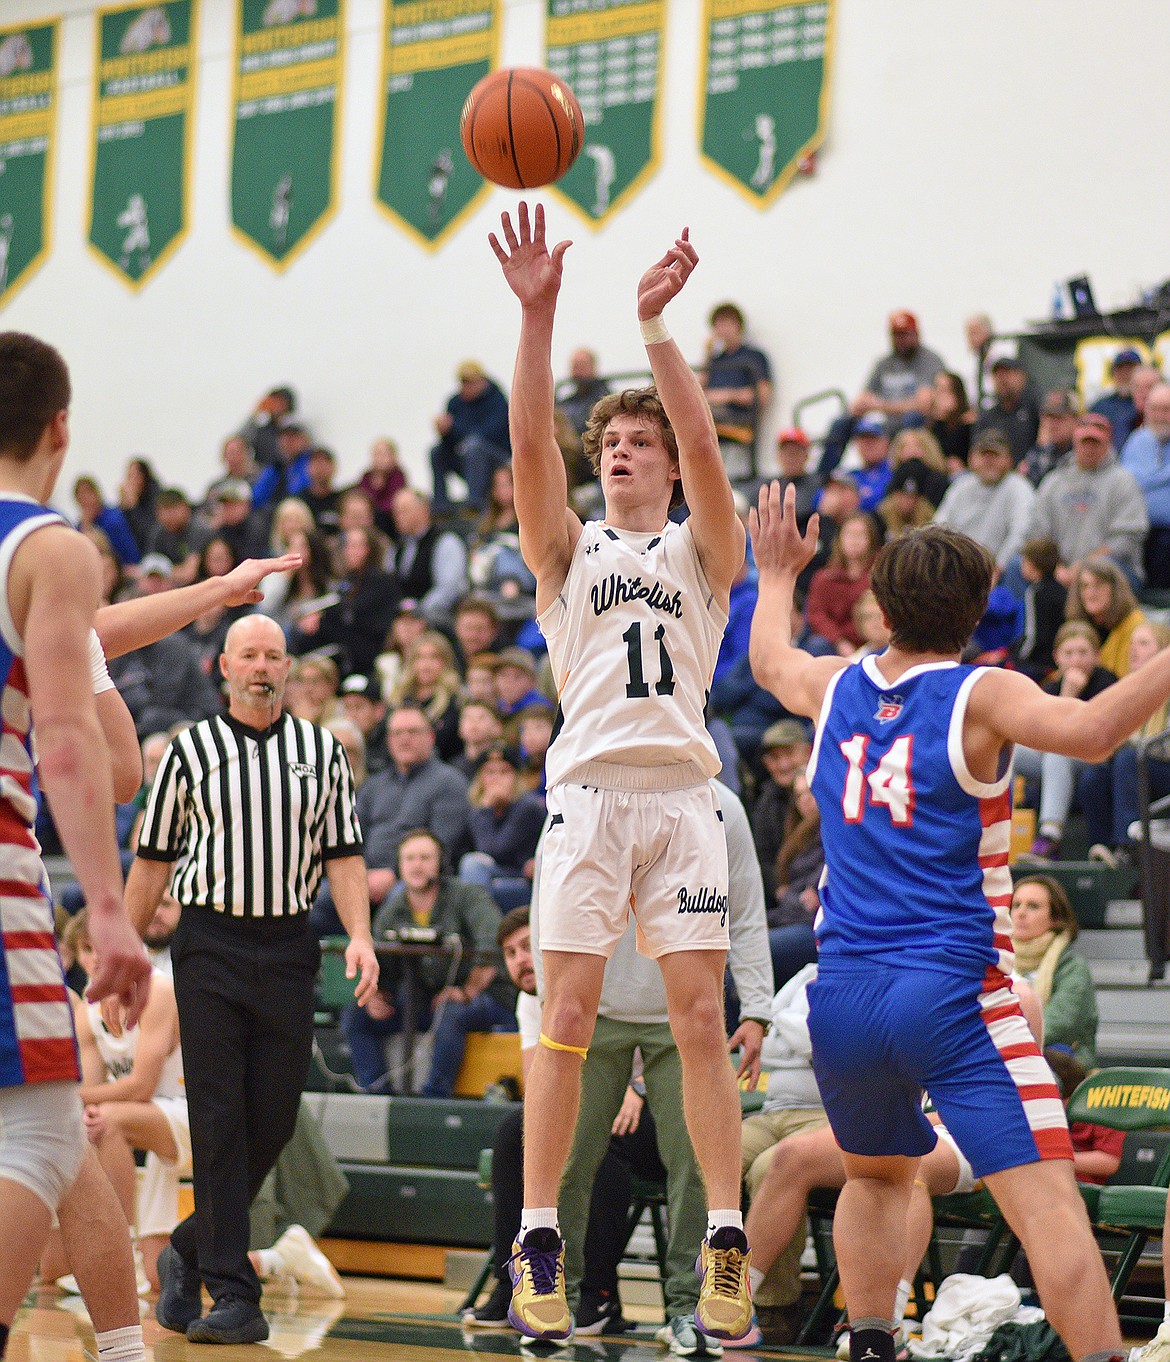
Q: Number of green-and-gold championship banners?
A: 6